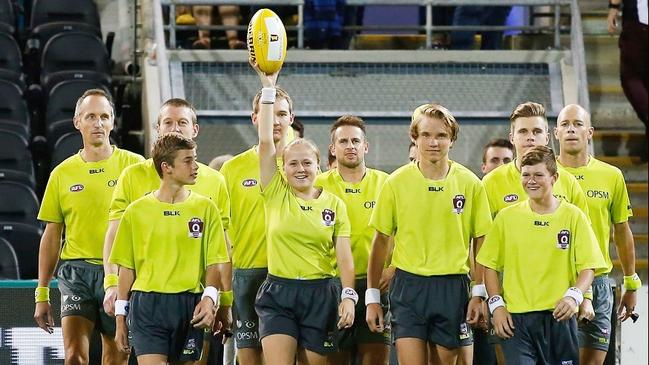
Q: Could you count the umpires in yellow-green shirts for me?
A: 10